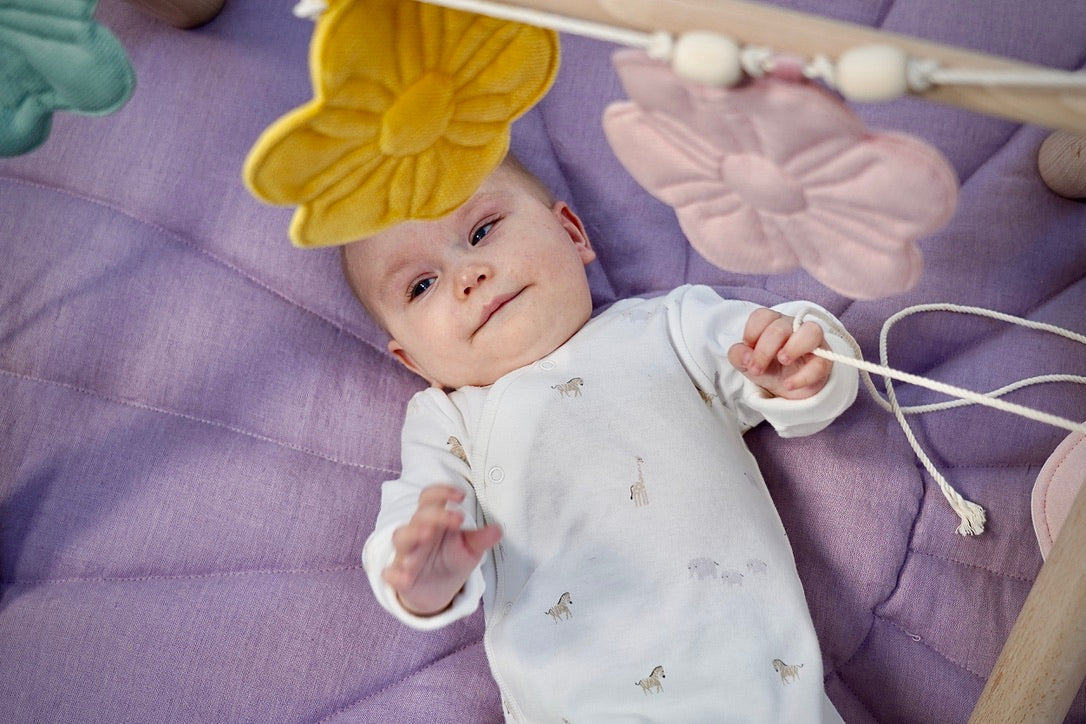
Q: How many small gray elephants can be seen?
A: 3